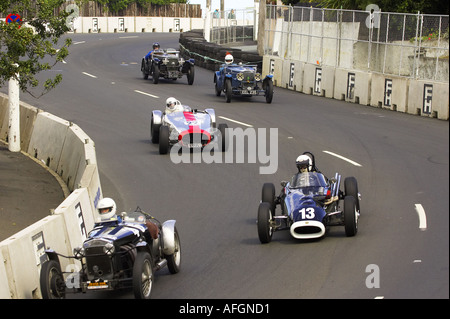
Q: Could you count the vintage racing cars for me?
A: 5